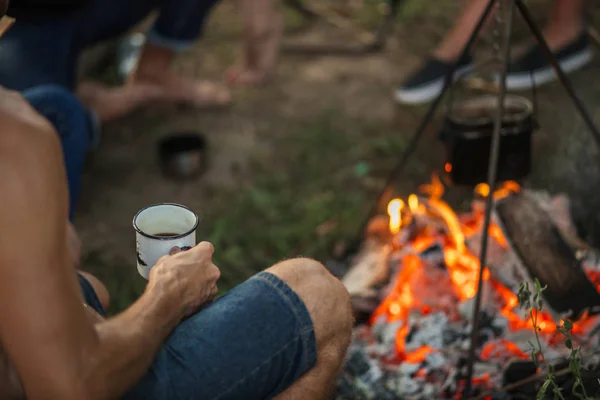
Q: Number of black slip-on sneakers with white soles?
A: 2